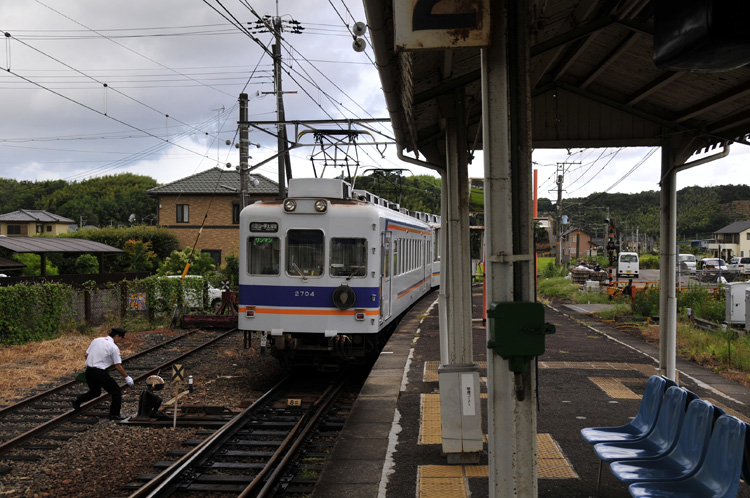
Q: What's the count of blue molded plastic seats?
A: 4